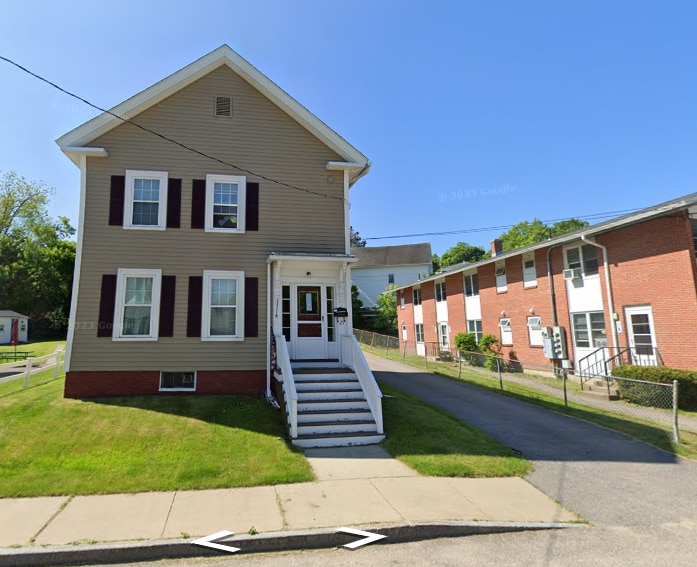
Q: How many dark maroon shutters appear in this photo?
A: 8